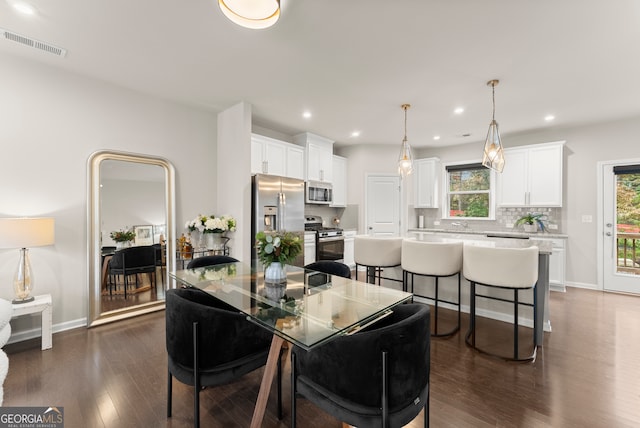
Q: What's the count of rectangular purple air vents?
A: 0